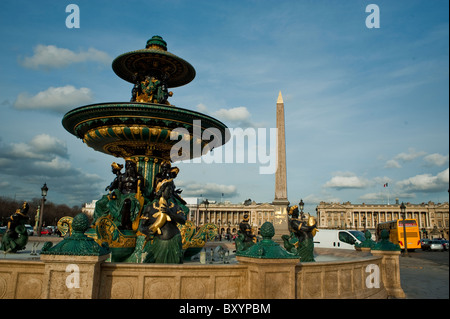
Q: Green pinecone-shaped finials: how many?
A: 4